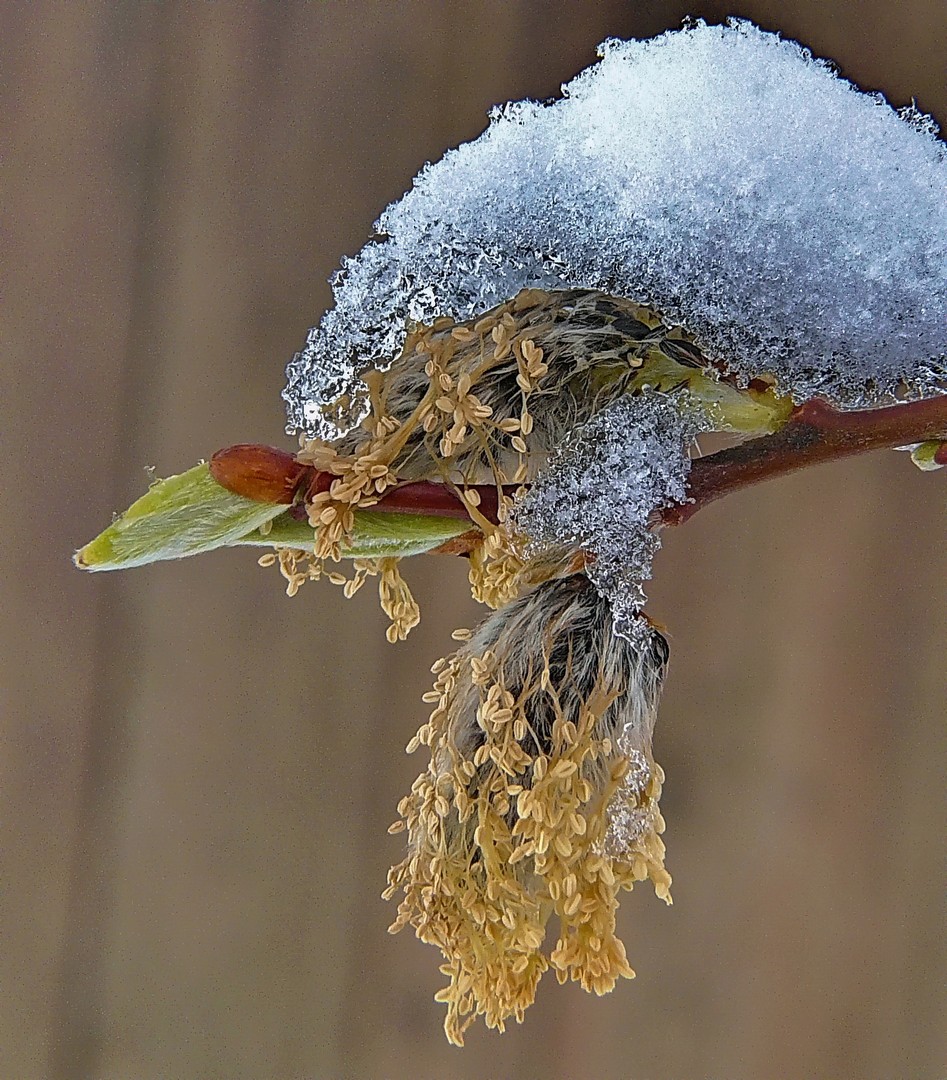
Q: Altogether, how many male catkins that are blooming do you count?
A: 2